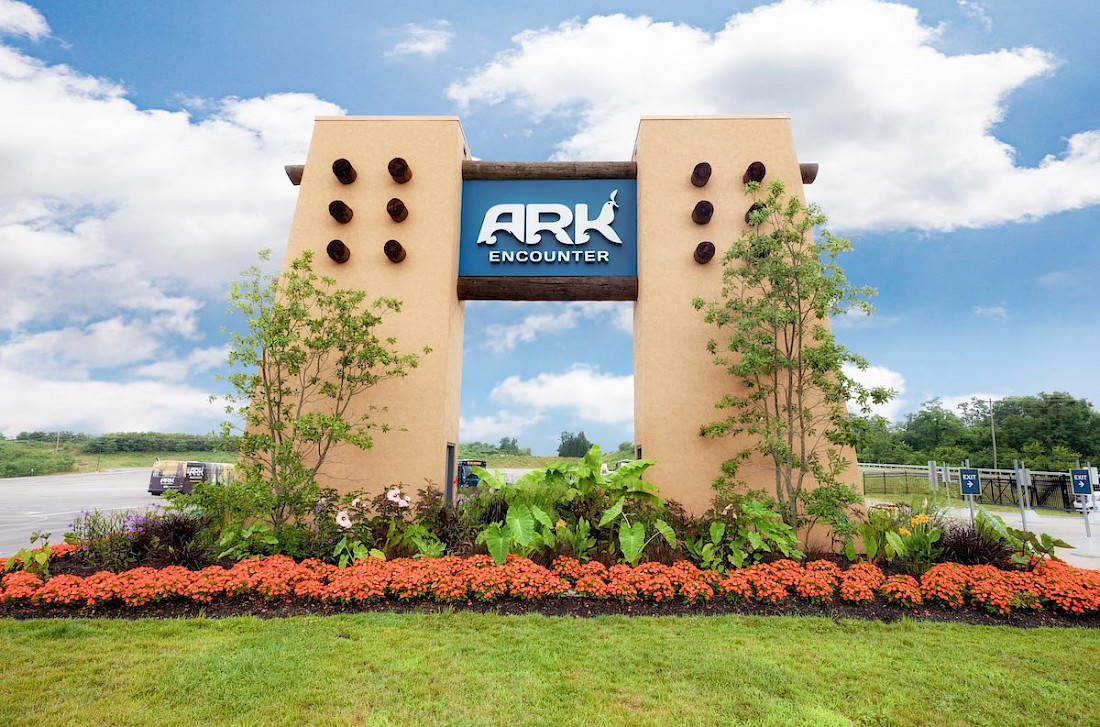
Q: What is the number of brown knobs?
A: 12